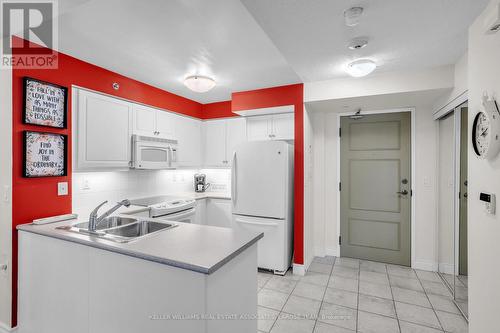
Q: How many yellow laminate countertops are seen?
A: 0